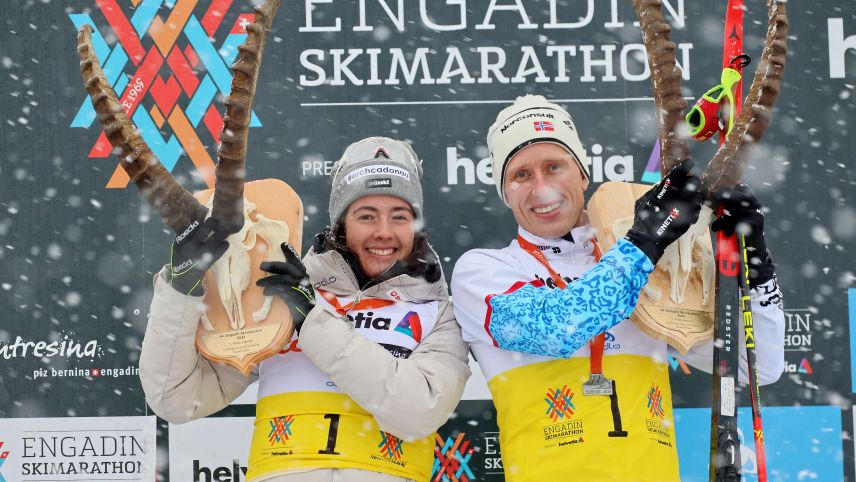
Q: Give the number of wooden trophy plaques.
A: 2